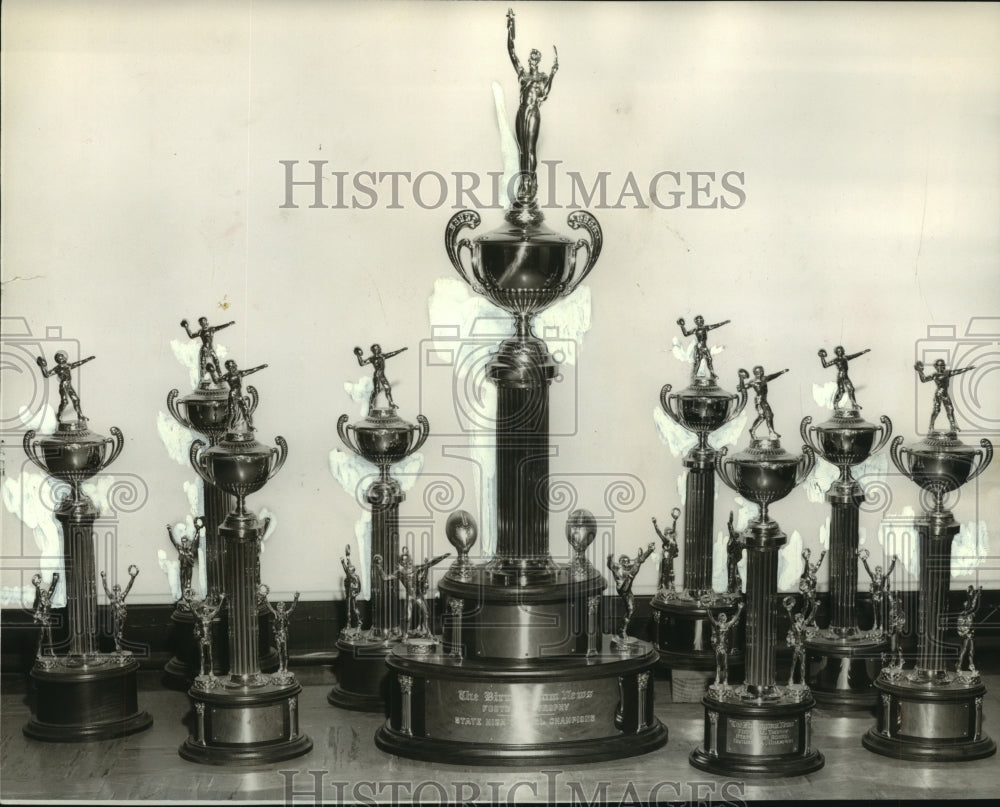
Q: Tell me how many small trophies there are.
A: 8